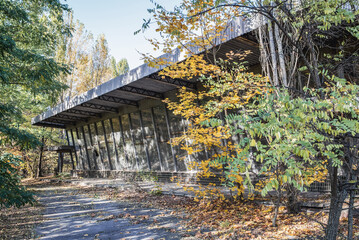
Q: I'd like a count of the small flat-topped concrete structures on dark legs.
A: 1